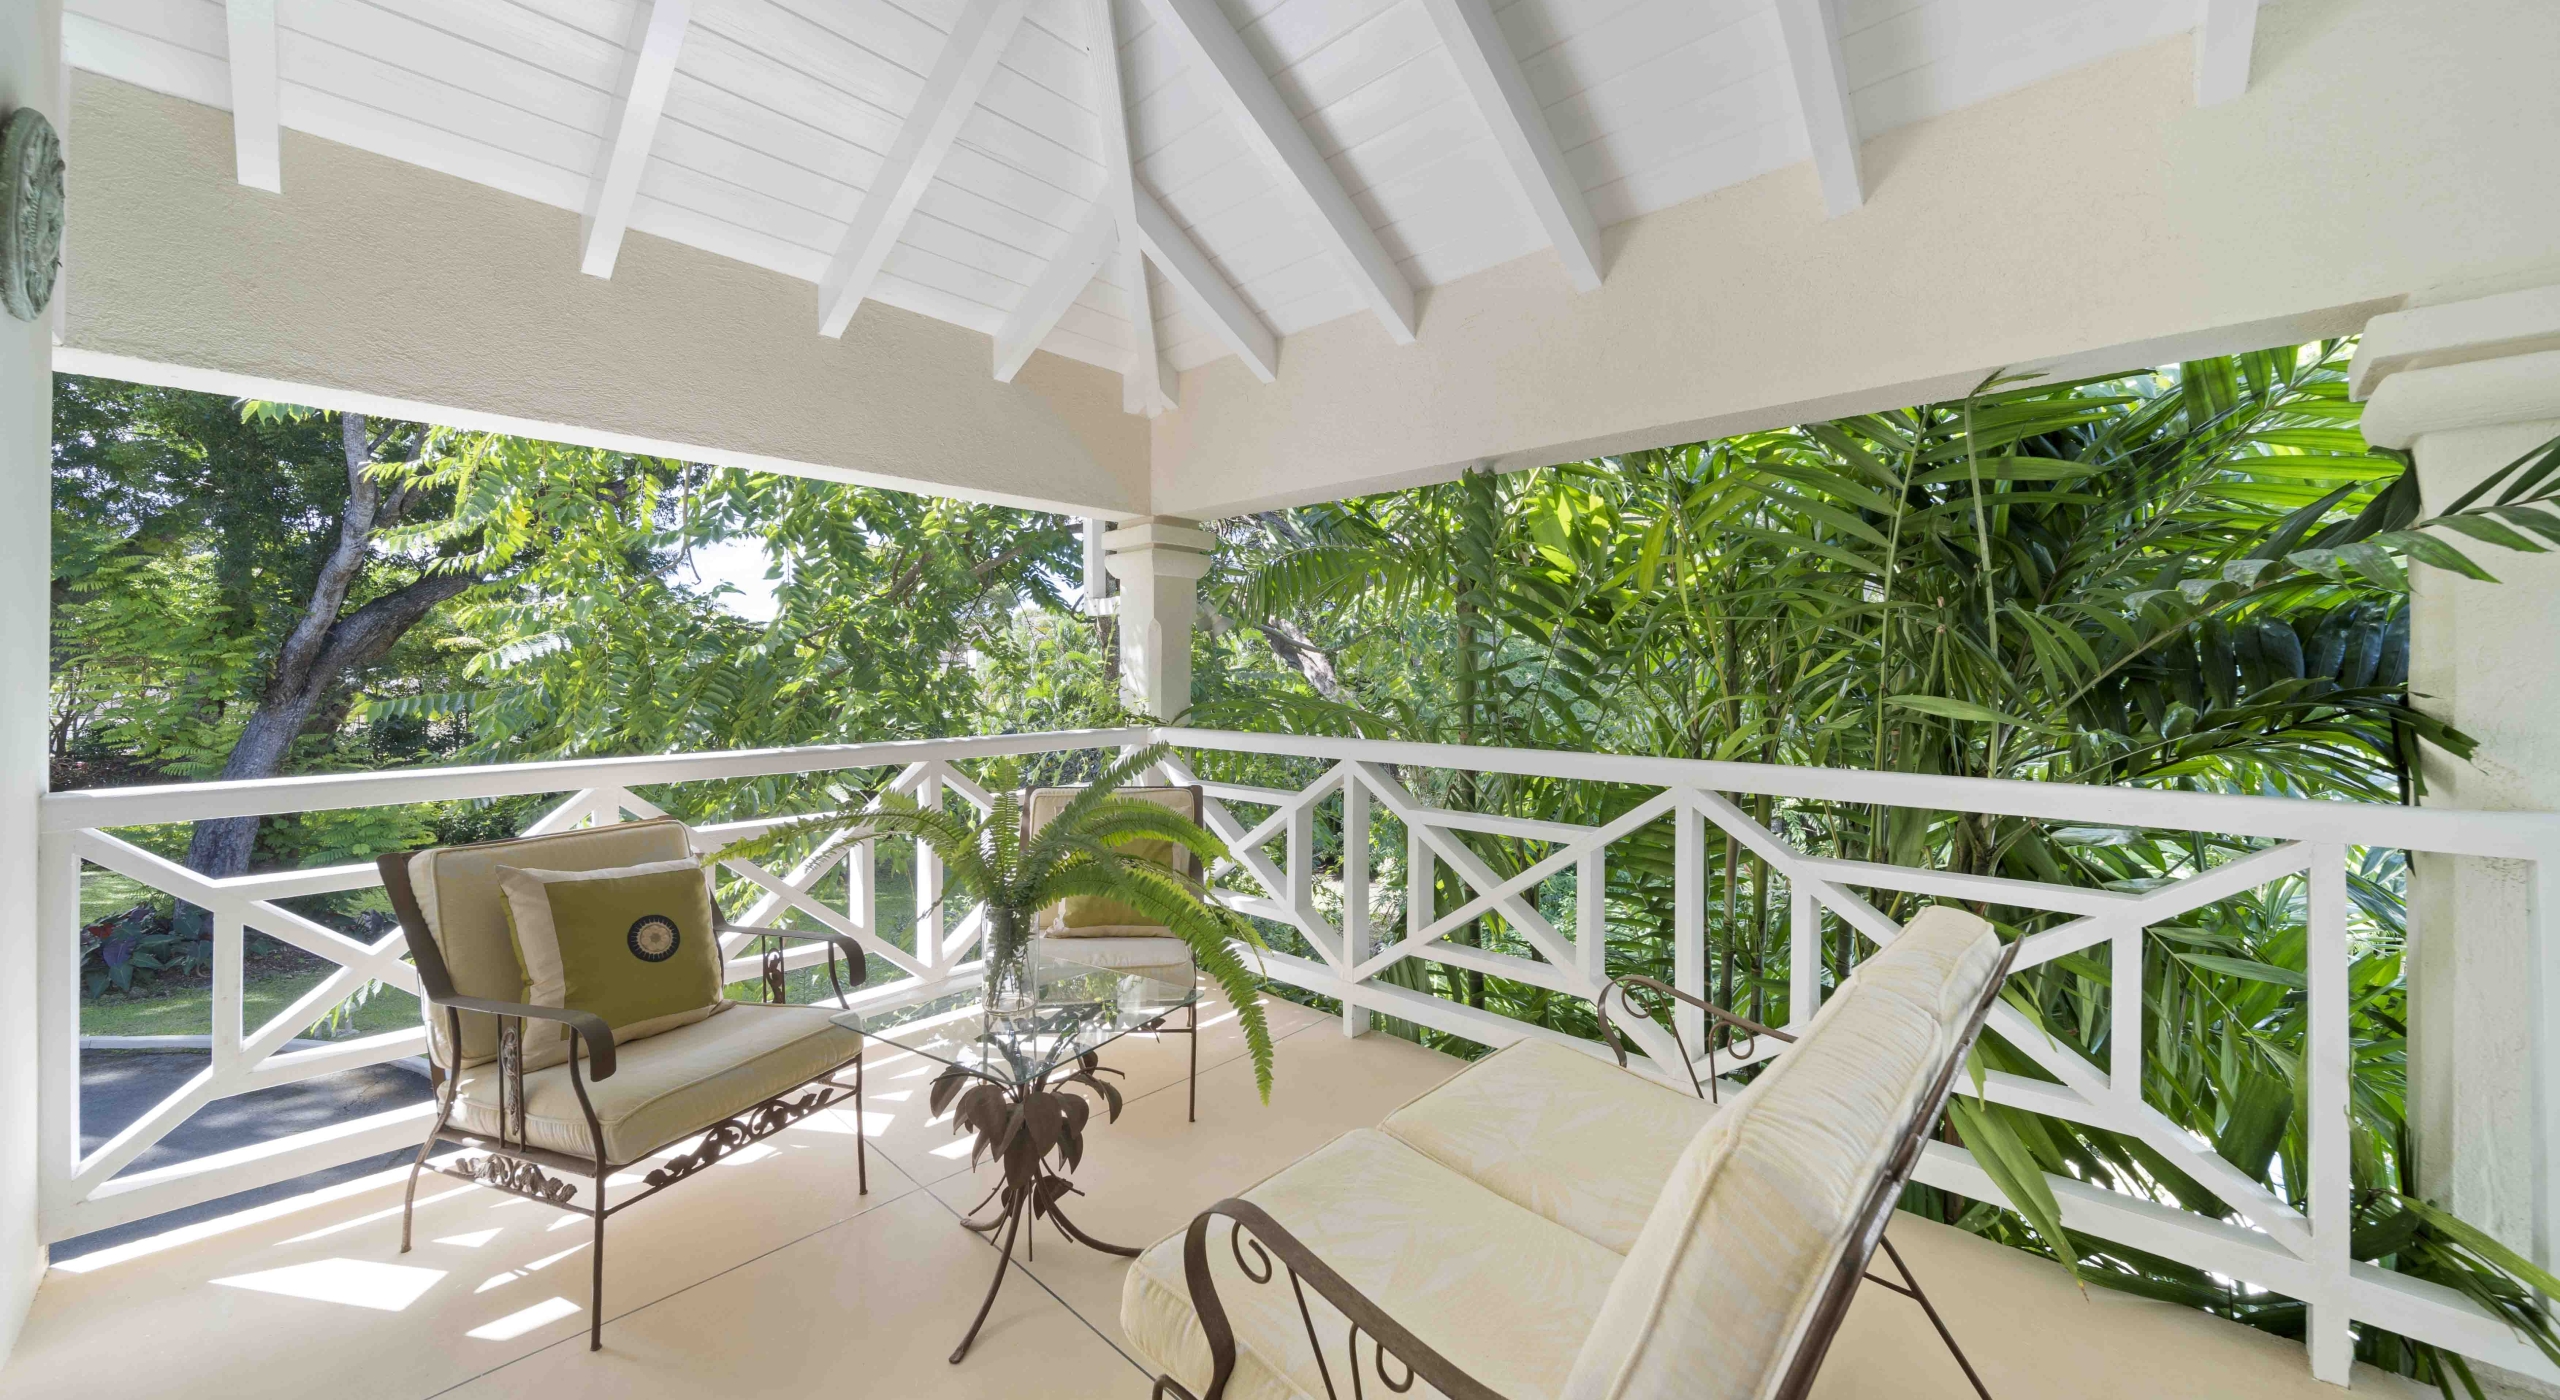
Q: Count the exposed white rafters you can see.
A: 10